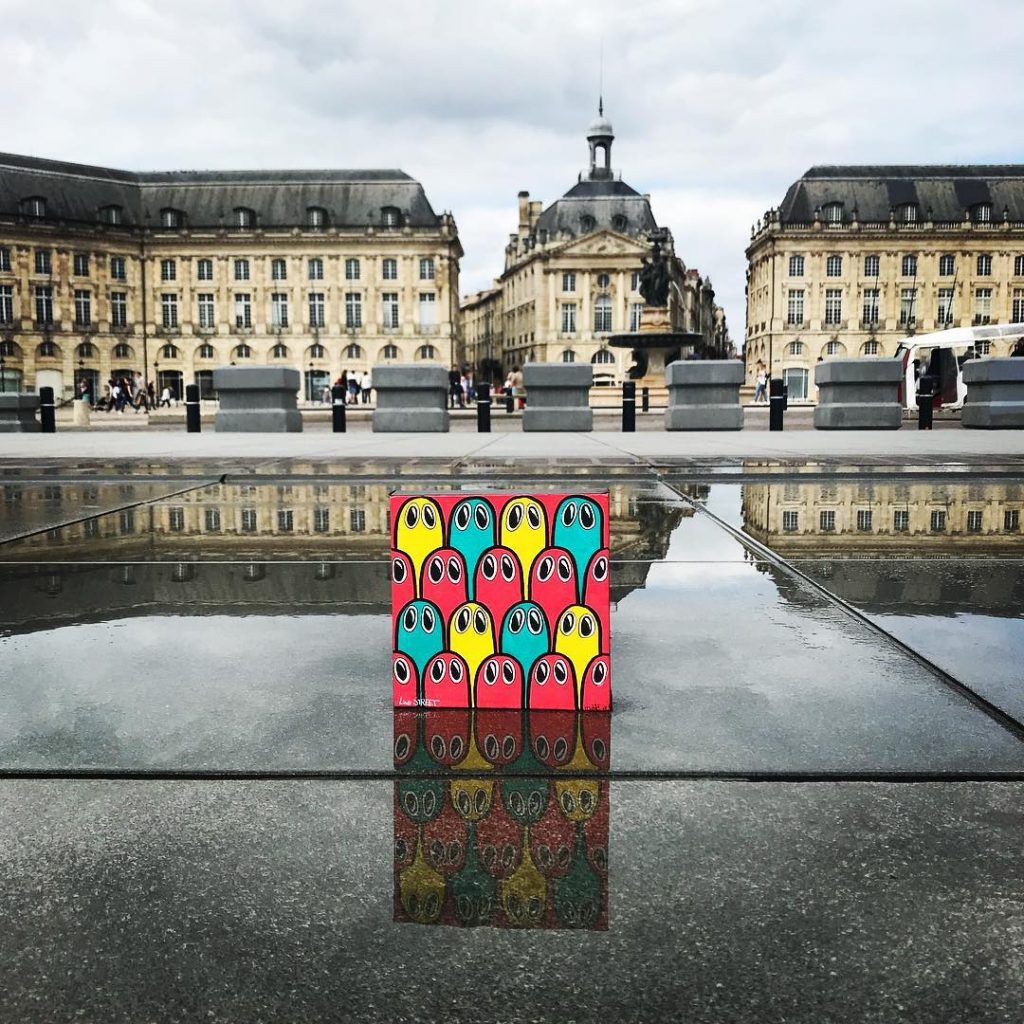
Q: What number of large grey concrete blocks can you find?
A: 7